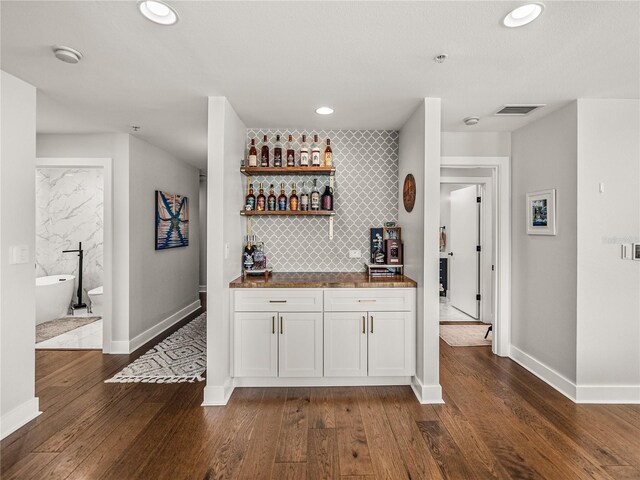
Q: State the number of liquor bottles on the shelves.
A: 15